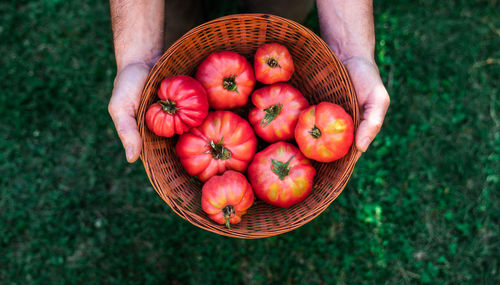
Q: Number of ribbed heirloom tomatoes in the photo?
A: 8